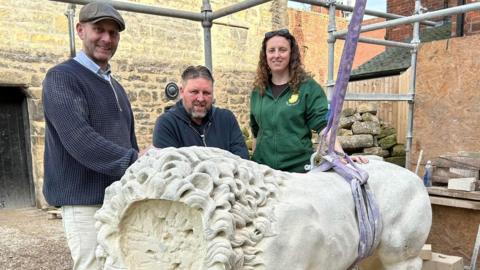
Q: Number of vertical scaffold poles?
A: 4